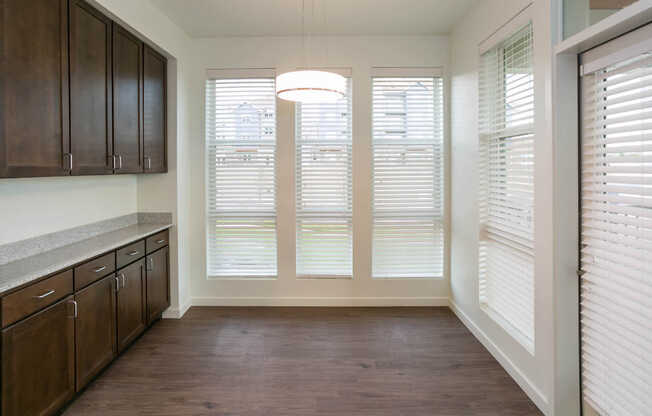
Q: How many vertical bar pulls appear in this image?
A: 8